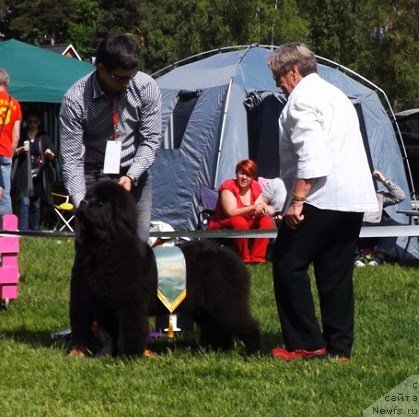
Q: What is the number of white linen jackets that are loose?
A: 1